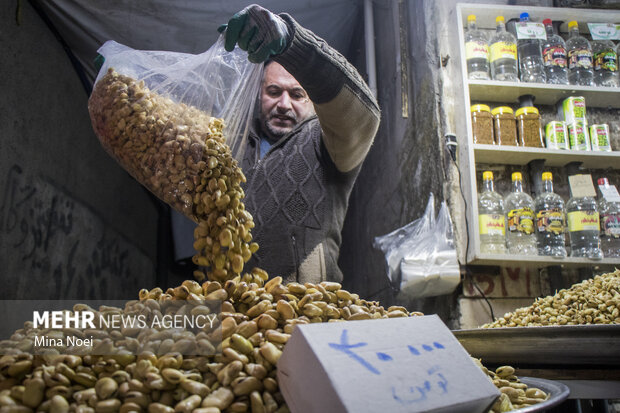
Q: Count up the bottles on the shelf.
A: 11